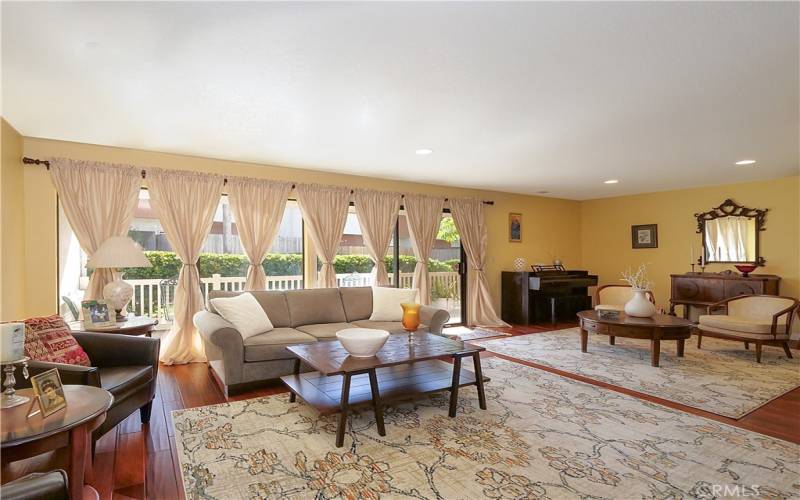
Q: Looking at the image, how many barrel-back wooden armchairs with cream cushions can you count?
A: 2